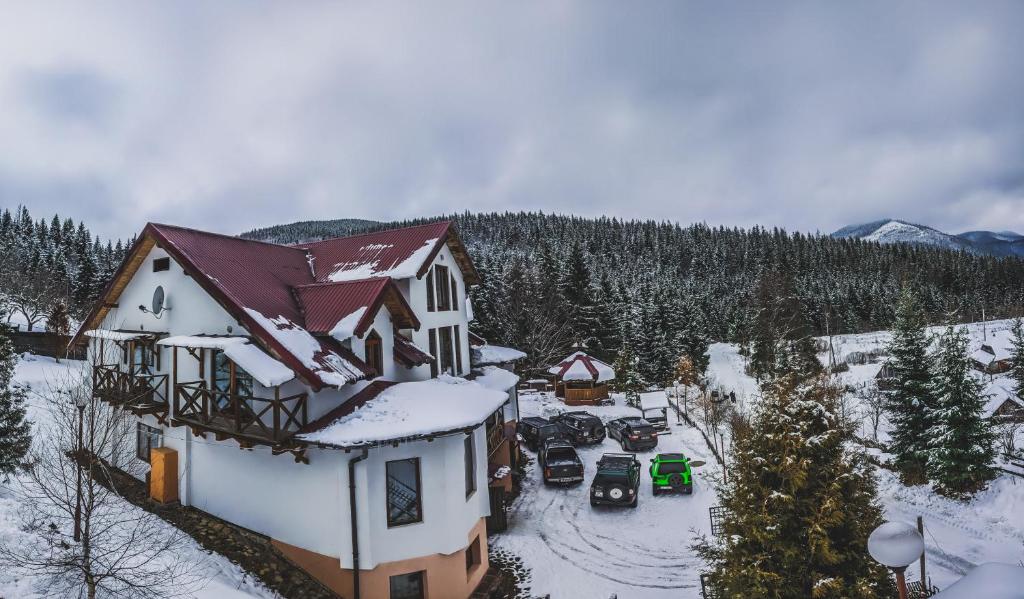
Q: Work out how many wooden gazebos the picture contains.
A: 1